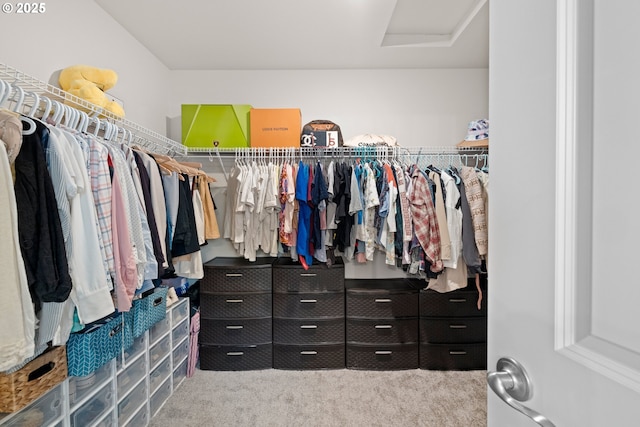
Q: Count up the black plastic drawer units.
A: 4